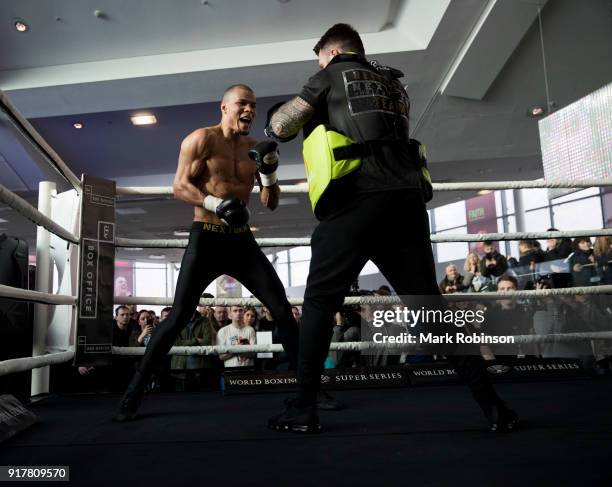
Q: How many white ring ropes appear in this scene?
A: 4